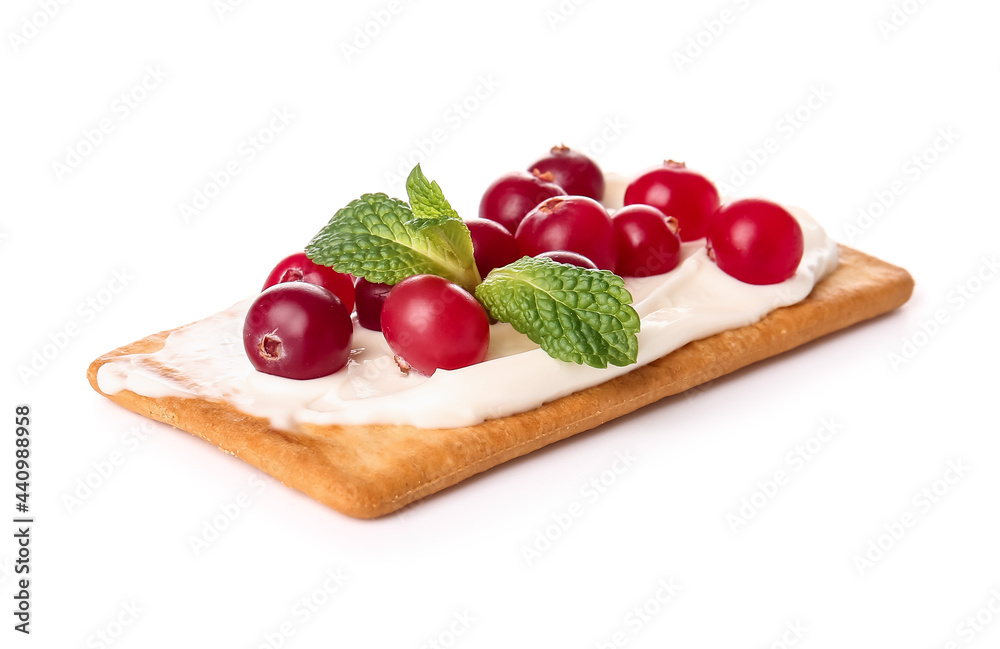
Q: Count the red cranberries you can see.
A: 12